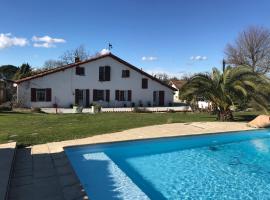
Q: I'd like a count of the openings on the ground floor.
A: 5